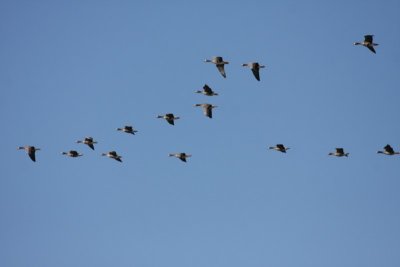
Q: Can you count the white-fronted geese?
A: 15